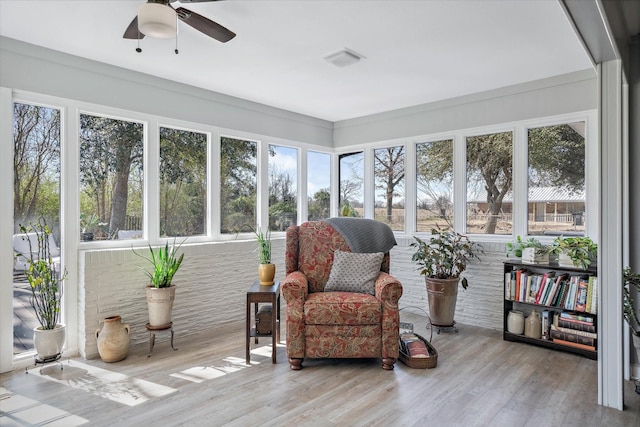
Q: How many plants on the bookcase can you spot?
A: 2